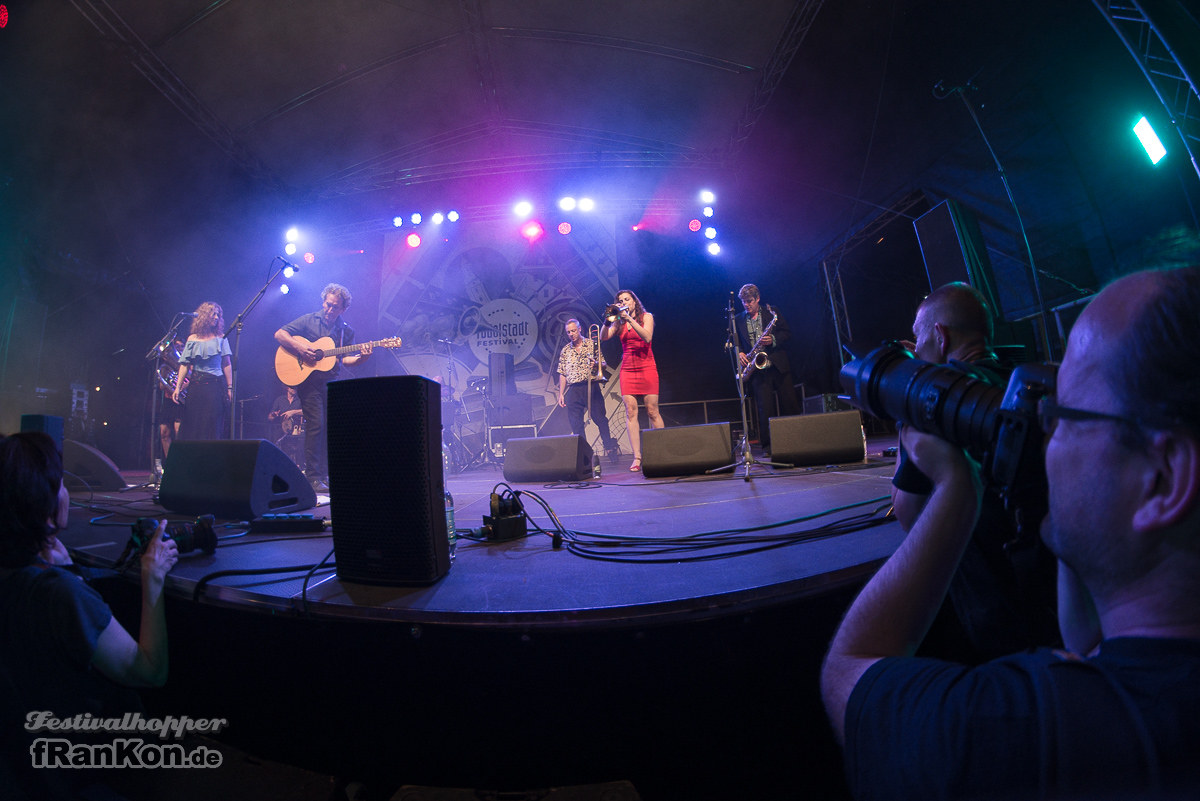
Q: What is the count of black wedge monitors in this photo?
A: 5